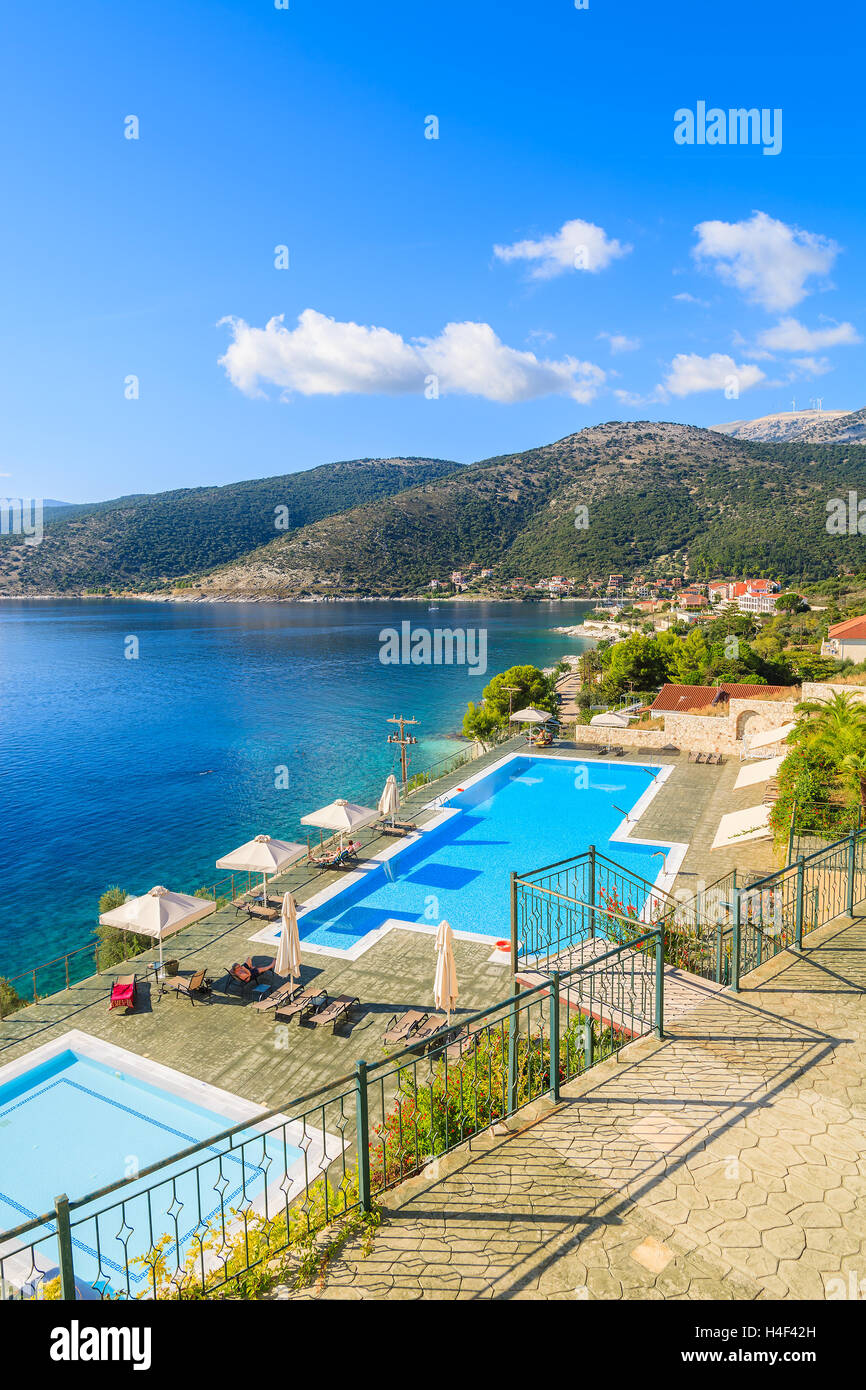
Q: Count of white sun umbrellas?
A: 8